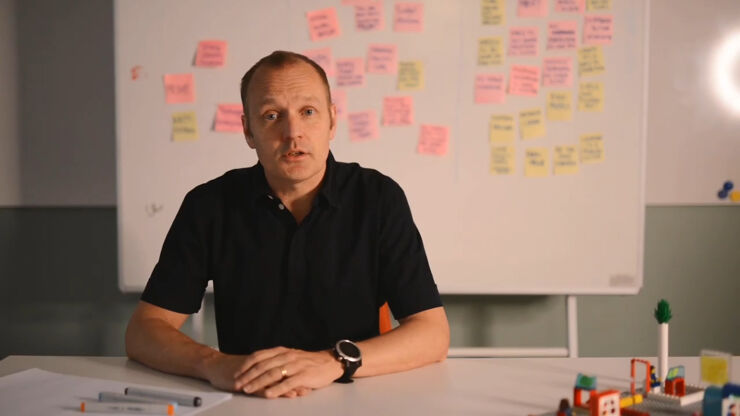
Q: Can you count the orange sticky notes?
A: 0